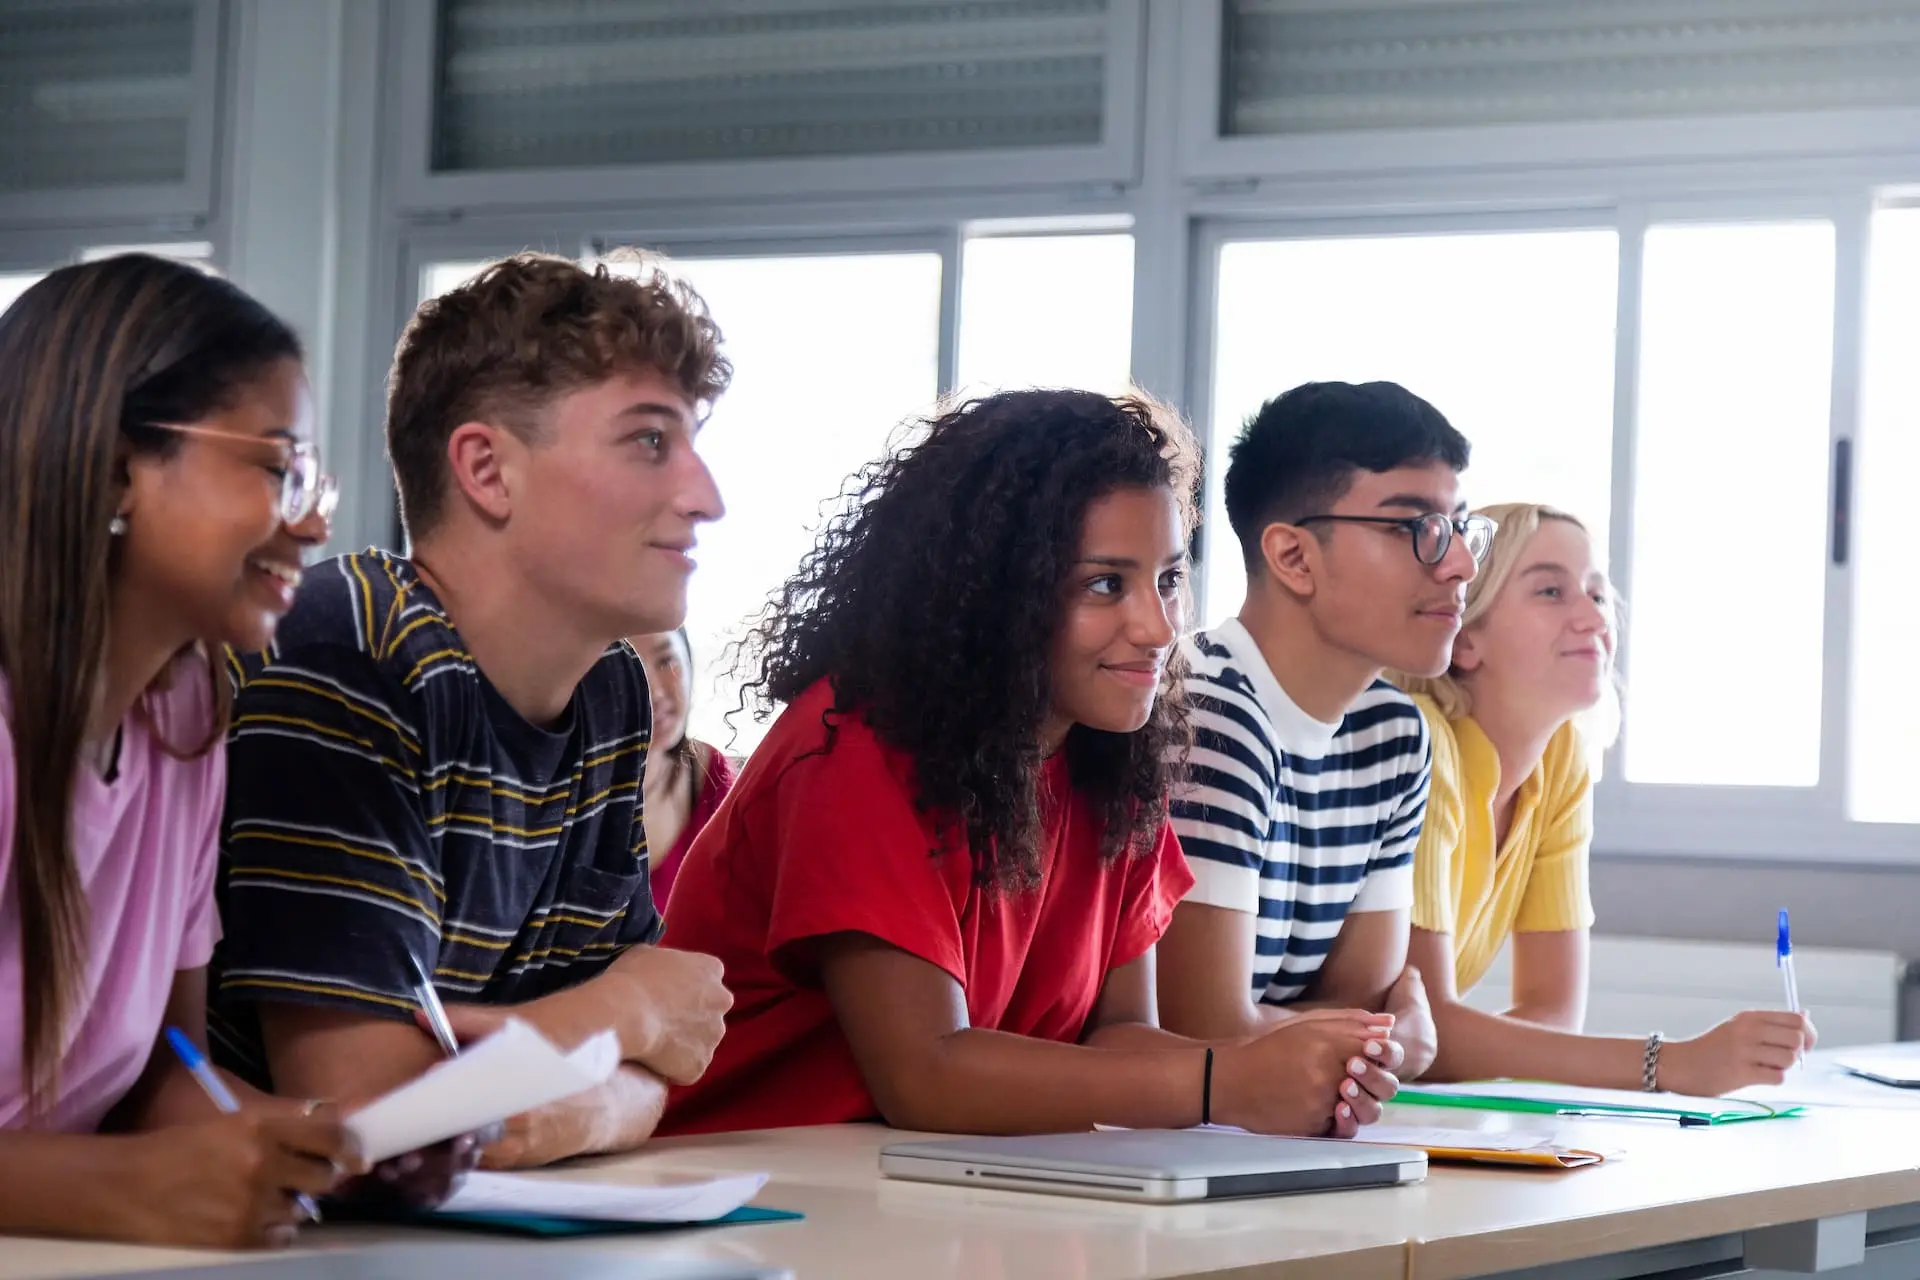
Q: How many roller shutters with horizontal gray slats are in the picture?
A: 3